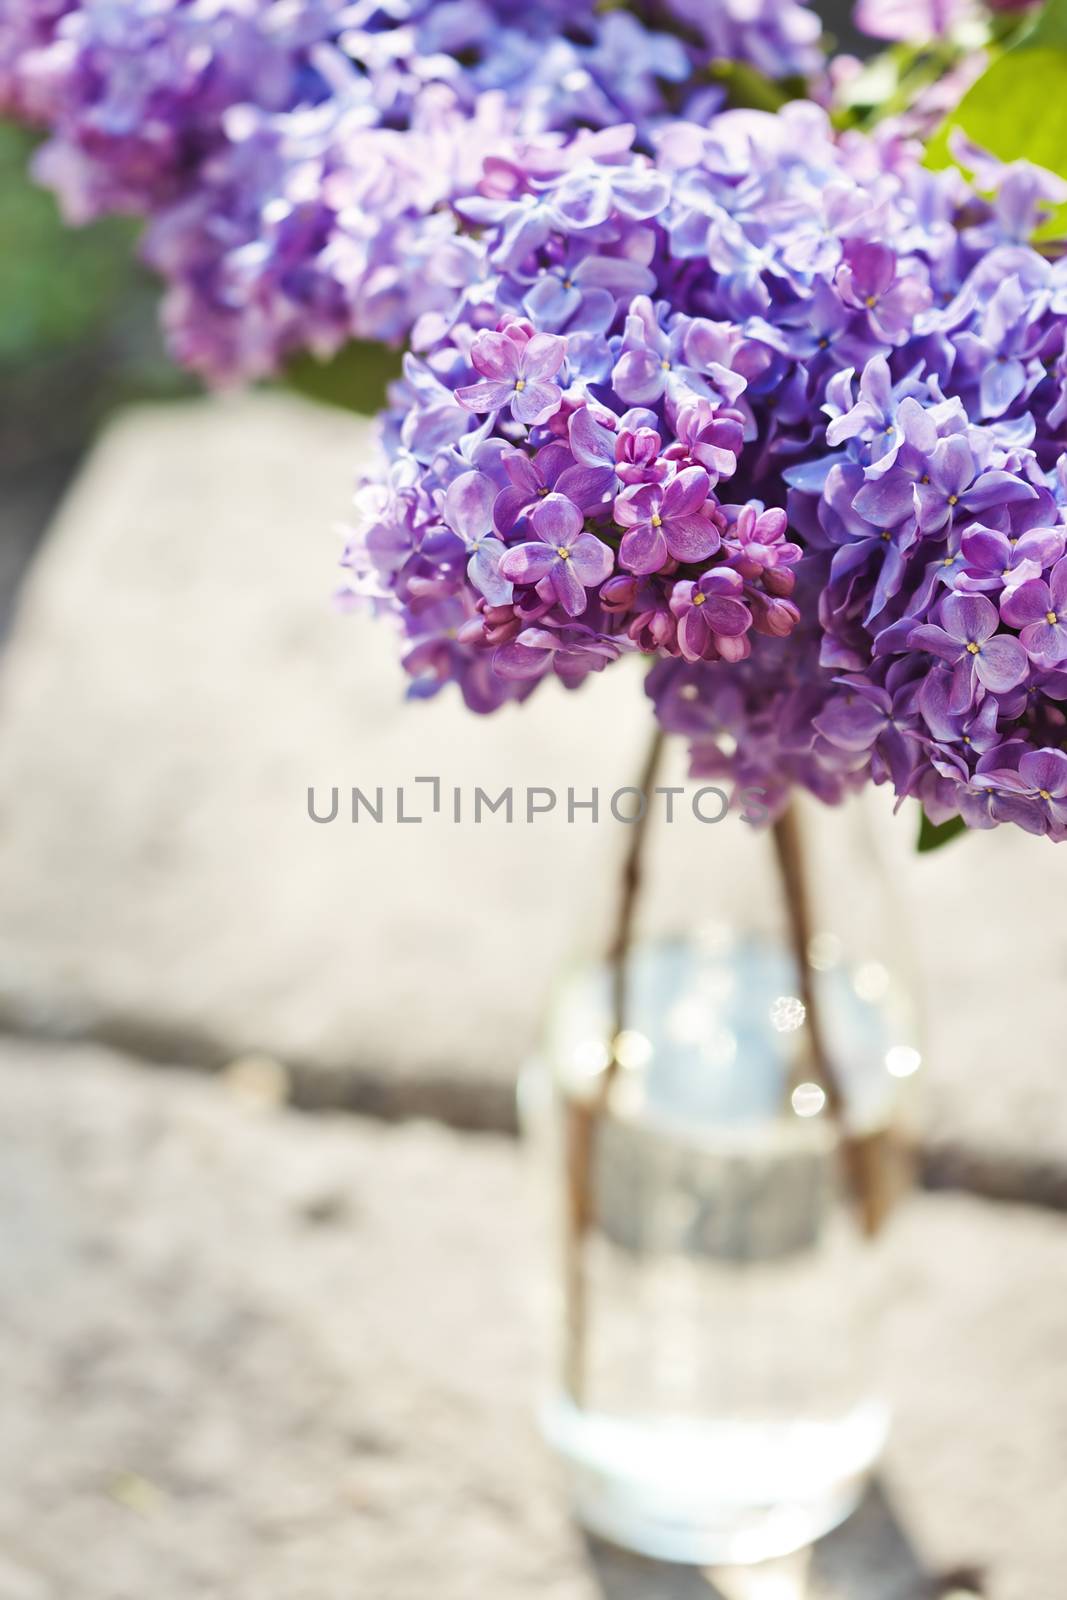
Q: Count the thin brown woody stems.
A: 2